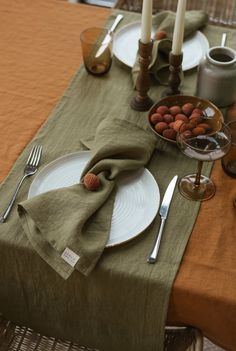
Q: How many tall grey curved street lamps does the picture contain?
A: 0